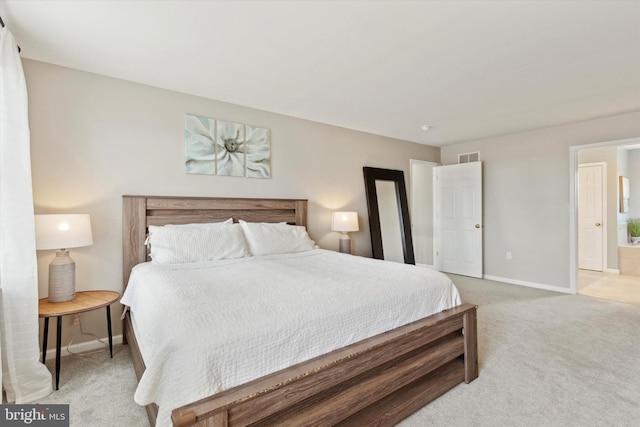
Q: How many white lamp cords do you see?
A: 1